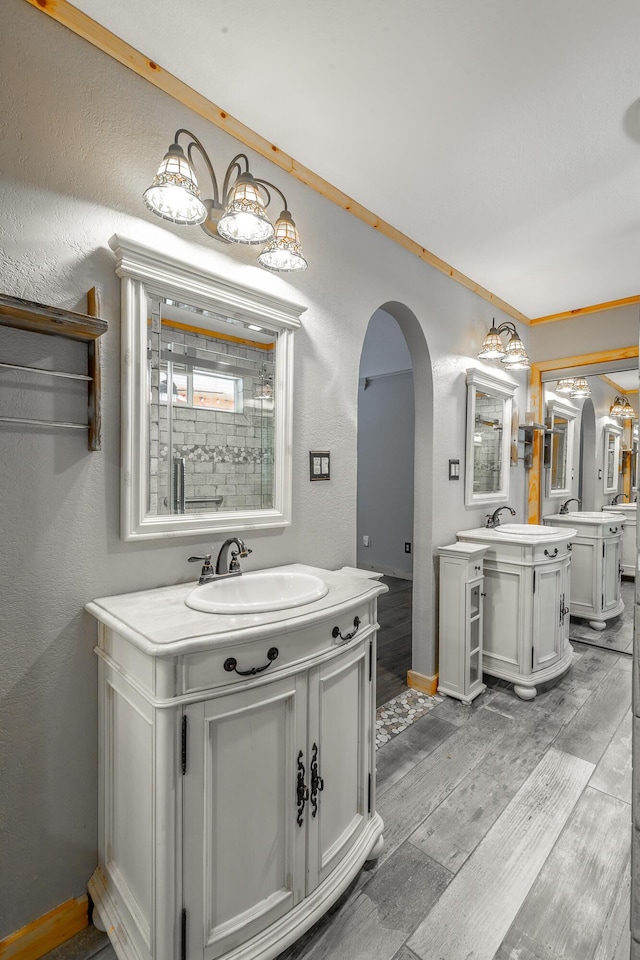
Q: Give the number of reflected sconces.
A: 2